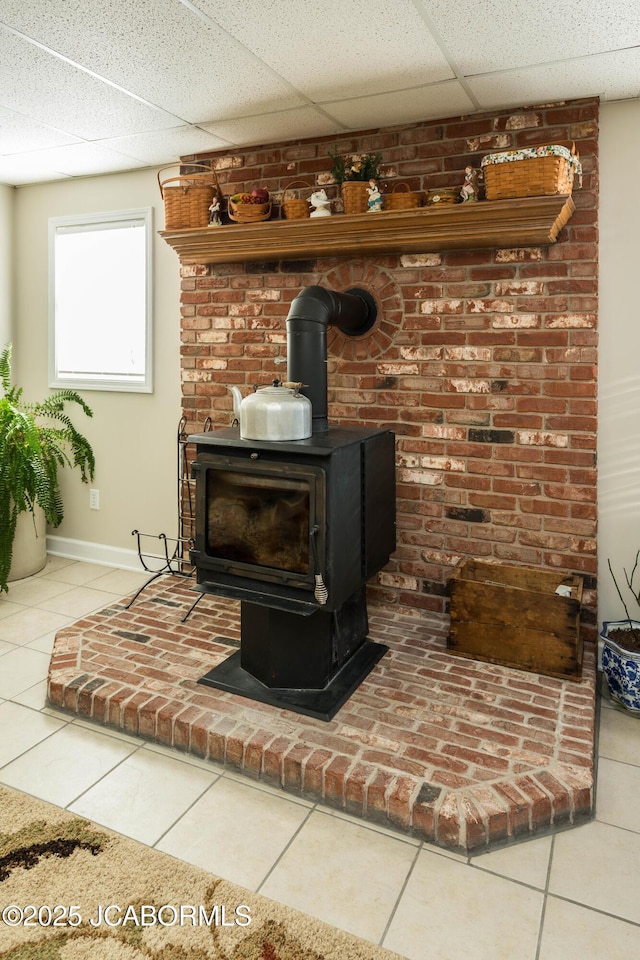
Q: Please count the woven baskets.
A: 7